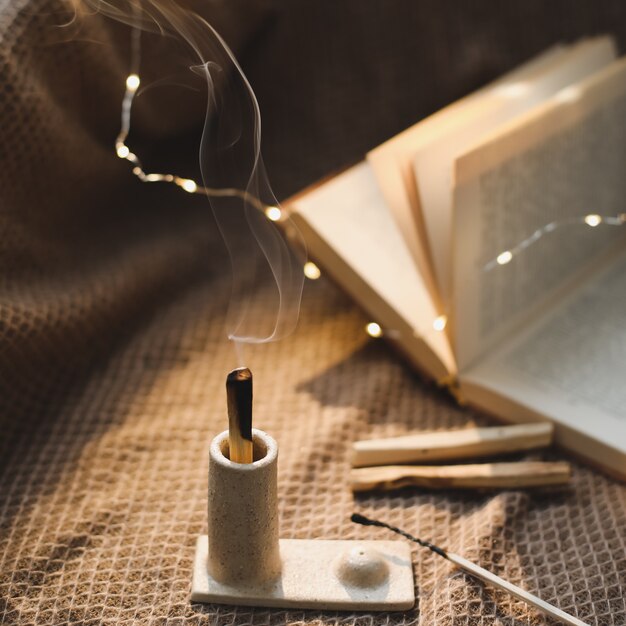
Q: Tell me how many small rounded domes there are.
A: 1